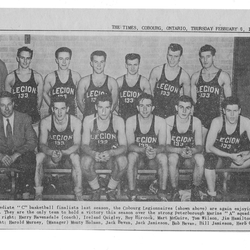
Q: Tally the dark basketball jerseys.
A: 11